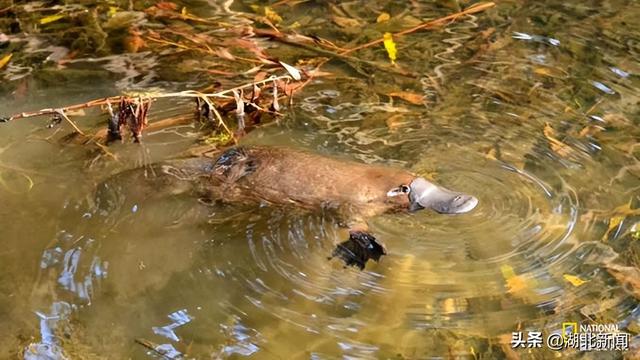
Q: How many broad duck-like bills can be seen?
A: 1